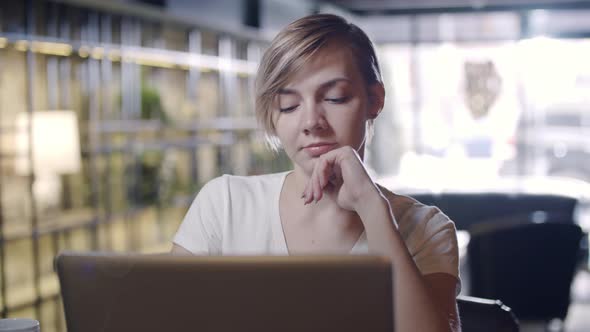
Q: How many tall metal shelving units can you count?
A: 1